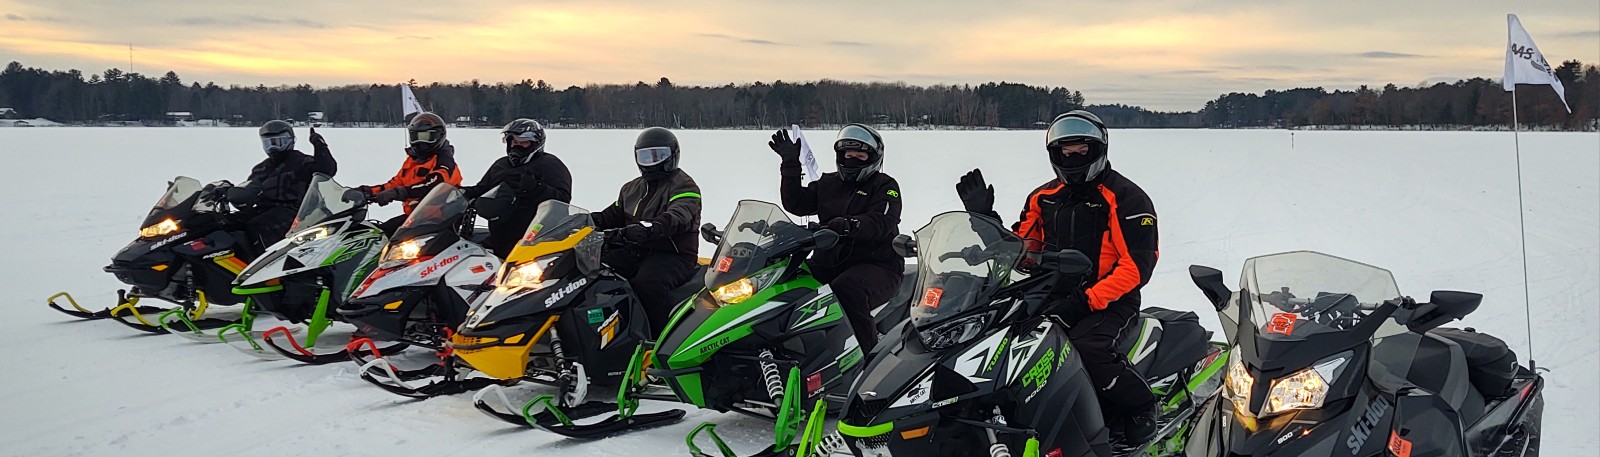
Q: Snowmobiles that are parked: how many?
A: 7